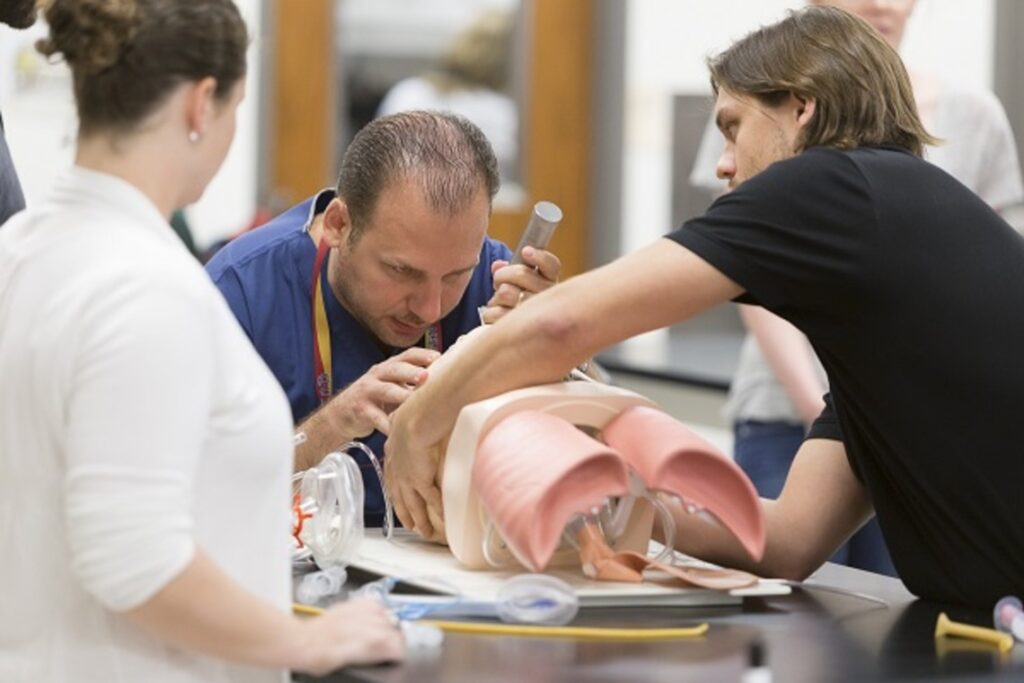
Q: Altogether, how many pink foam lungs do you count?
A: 2